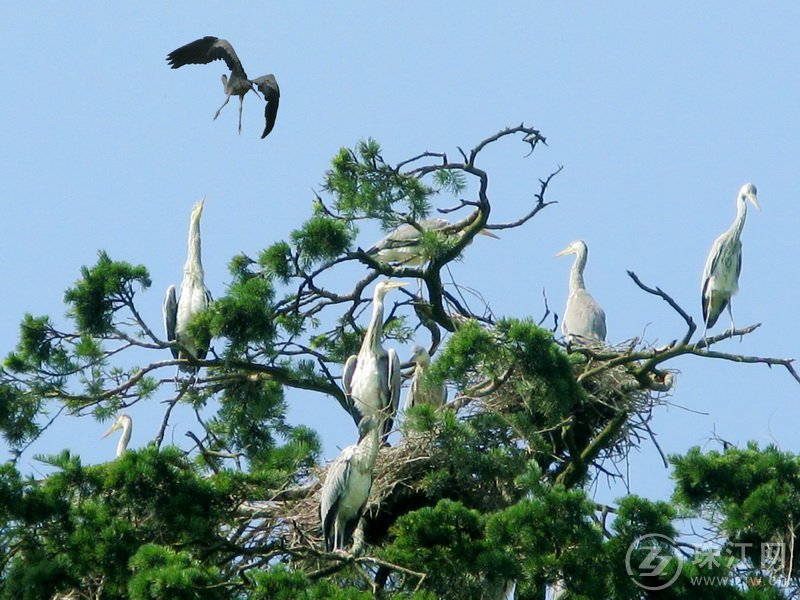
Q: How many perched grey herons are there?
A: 8